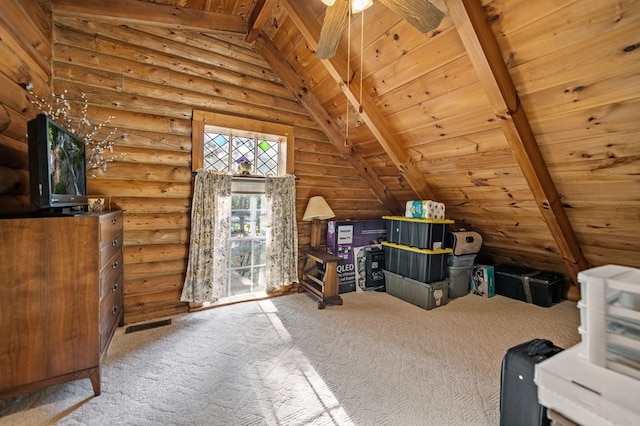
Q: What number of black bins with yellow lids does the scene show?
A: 2